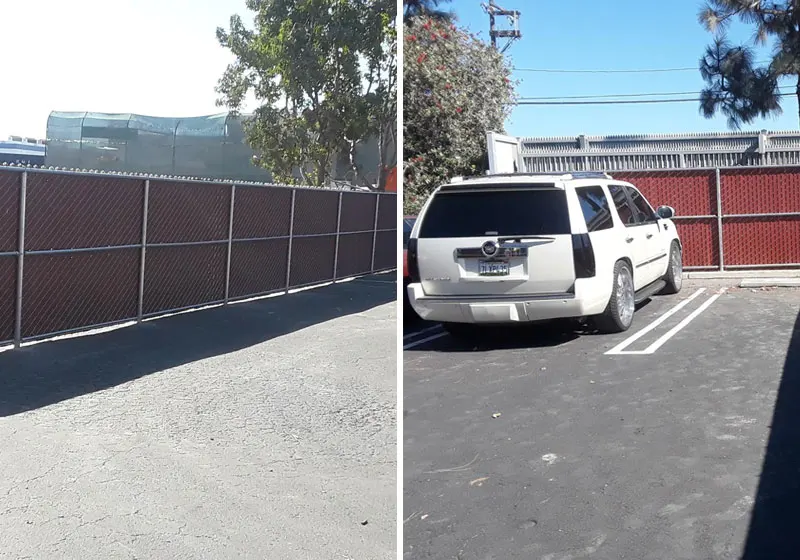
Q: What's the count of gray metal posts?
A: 7